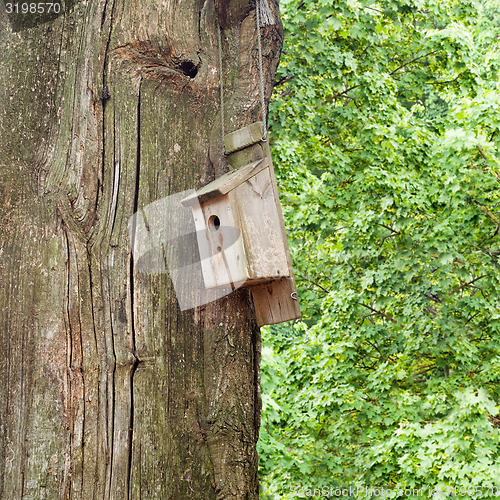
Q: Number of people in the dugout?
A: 0